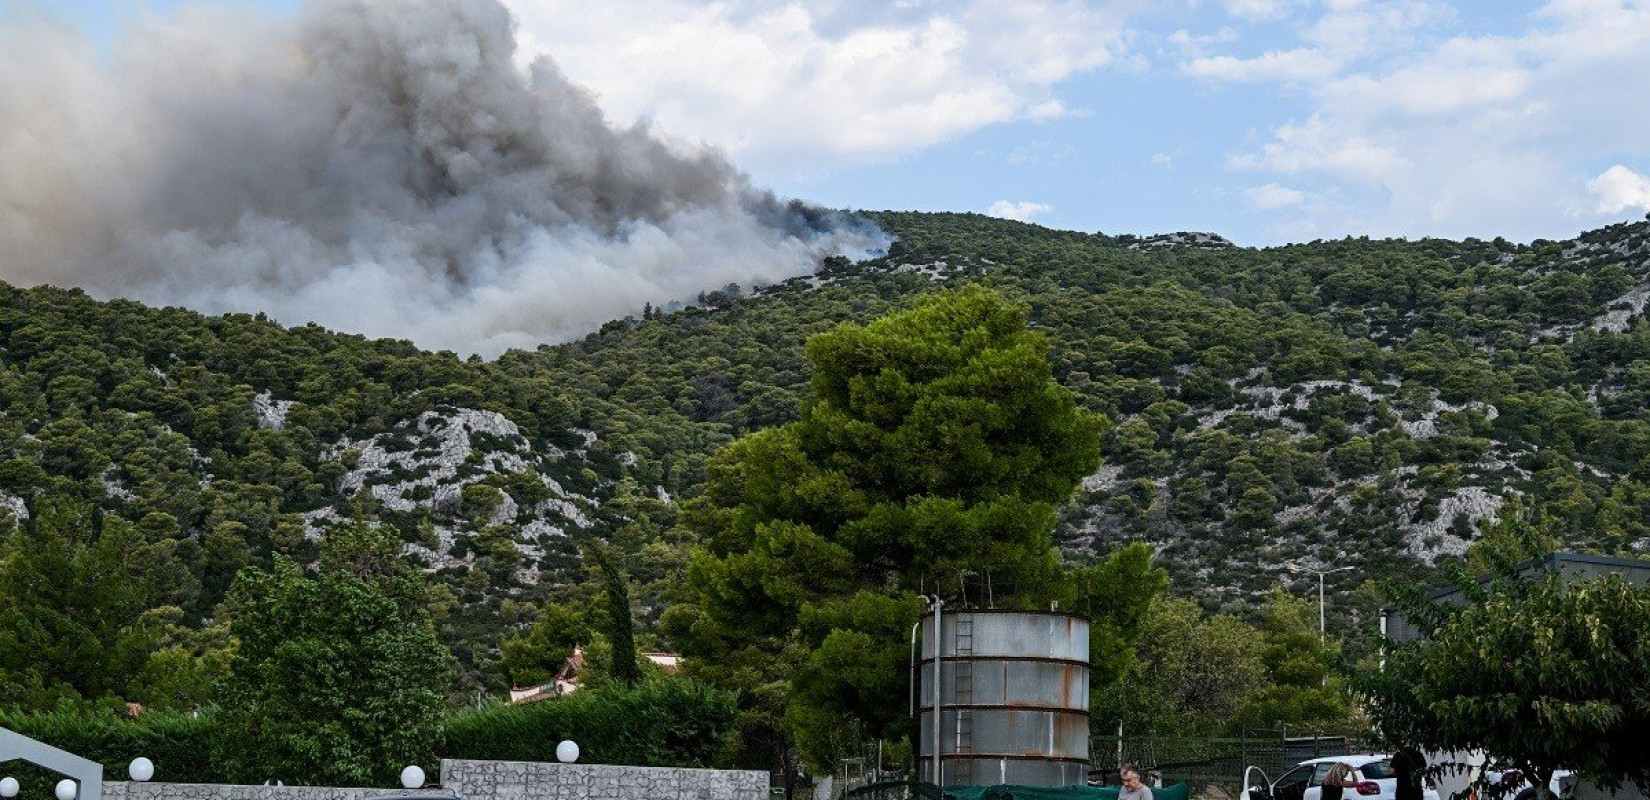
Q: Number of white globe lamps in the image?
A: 5